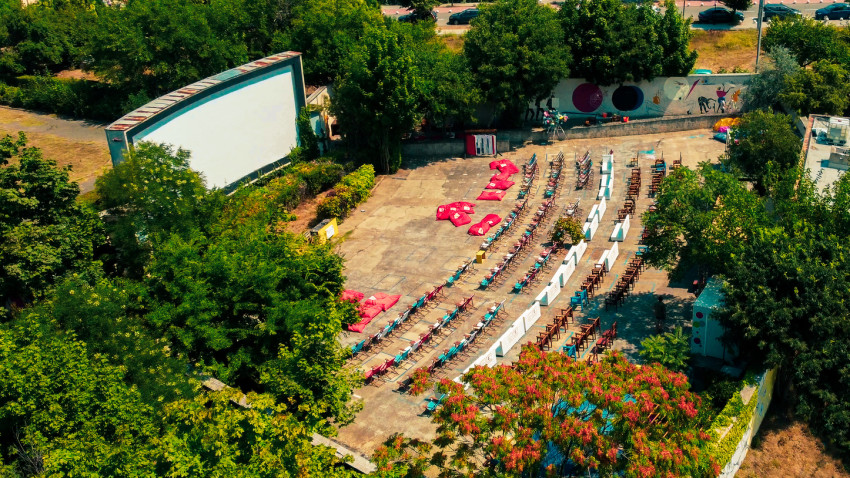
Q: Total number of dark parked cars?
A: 5